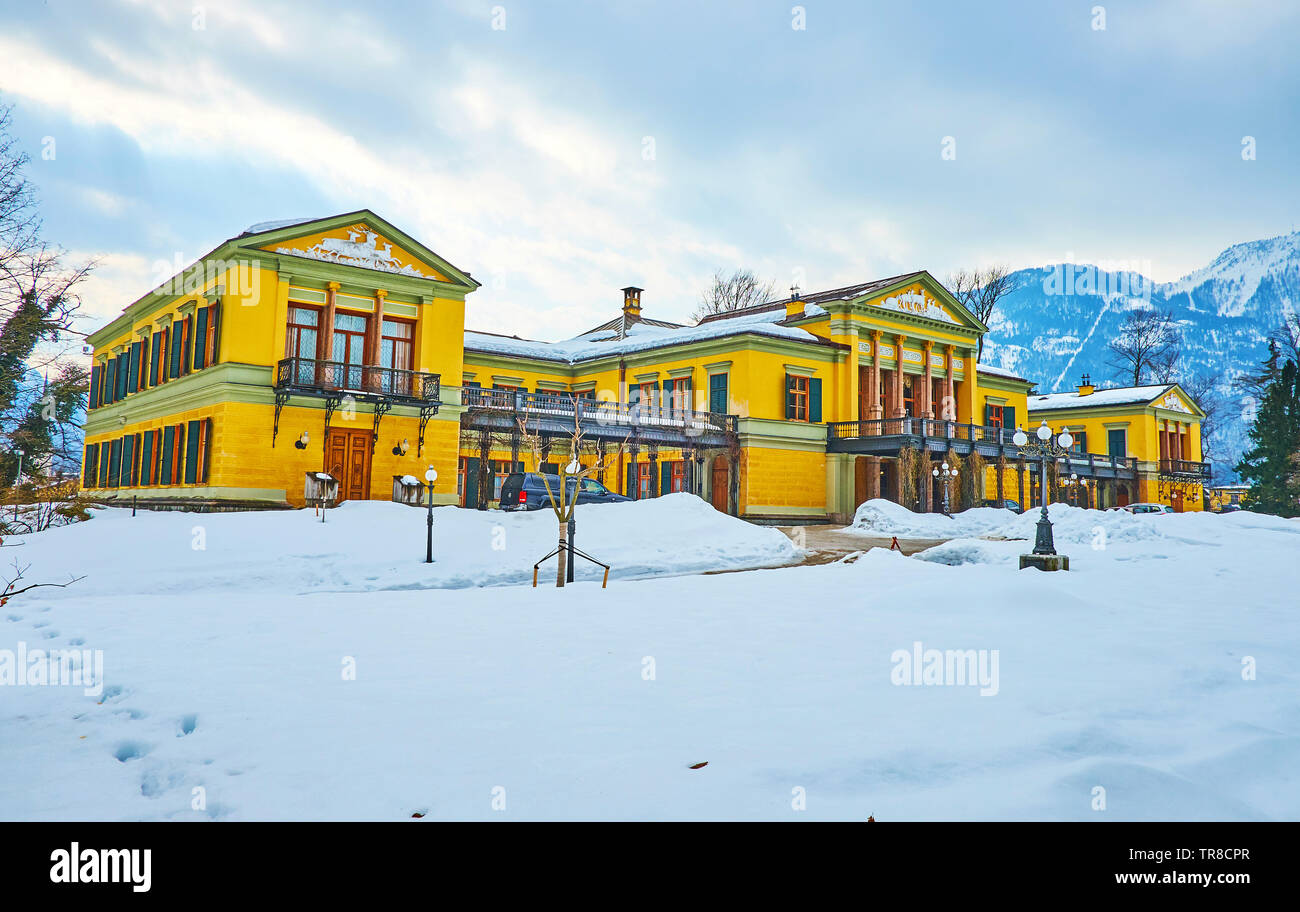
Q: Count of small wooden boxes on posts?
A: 2